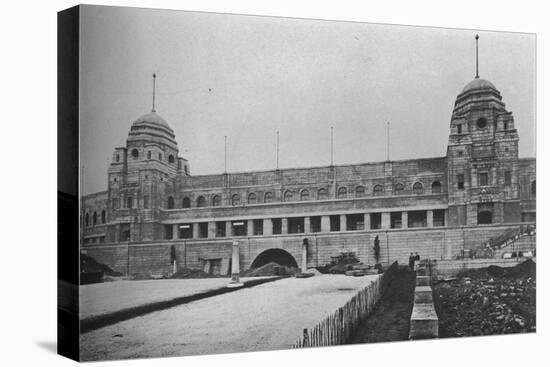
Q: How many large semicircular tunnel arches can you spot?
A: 1